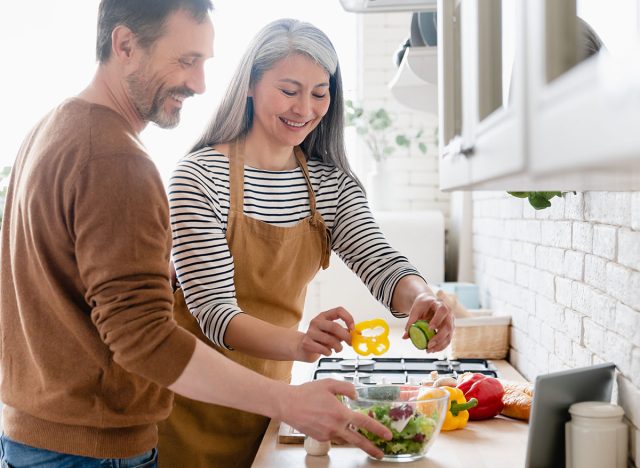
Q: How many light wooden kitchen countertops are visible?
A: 1